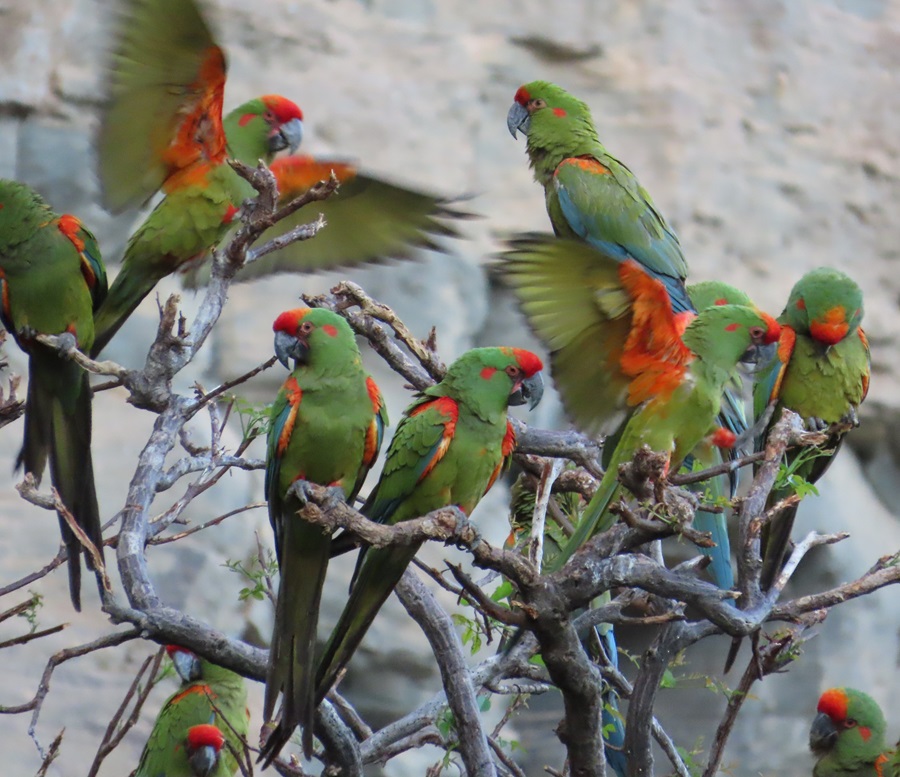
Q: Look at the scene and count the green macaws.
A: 11